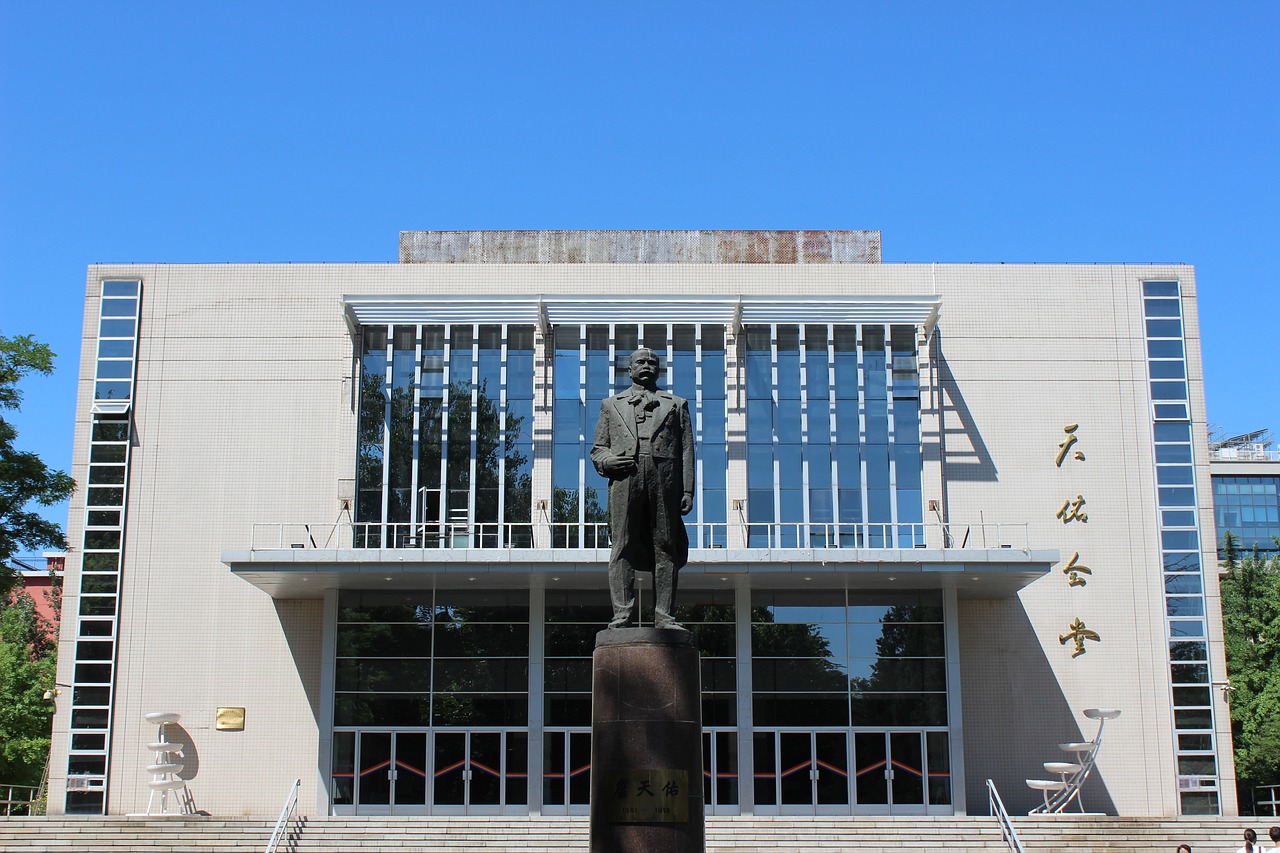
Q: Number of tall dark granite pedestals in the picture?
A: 1